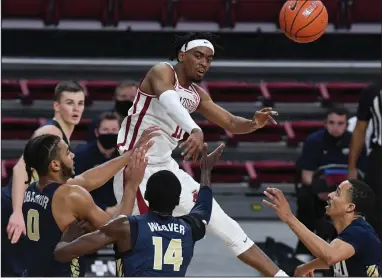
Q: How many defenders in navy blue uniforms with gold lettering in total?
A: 4